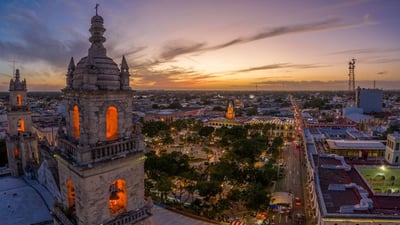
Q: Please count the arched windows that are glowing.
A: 7